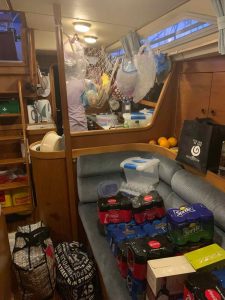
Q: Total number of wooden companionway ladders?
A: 1